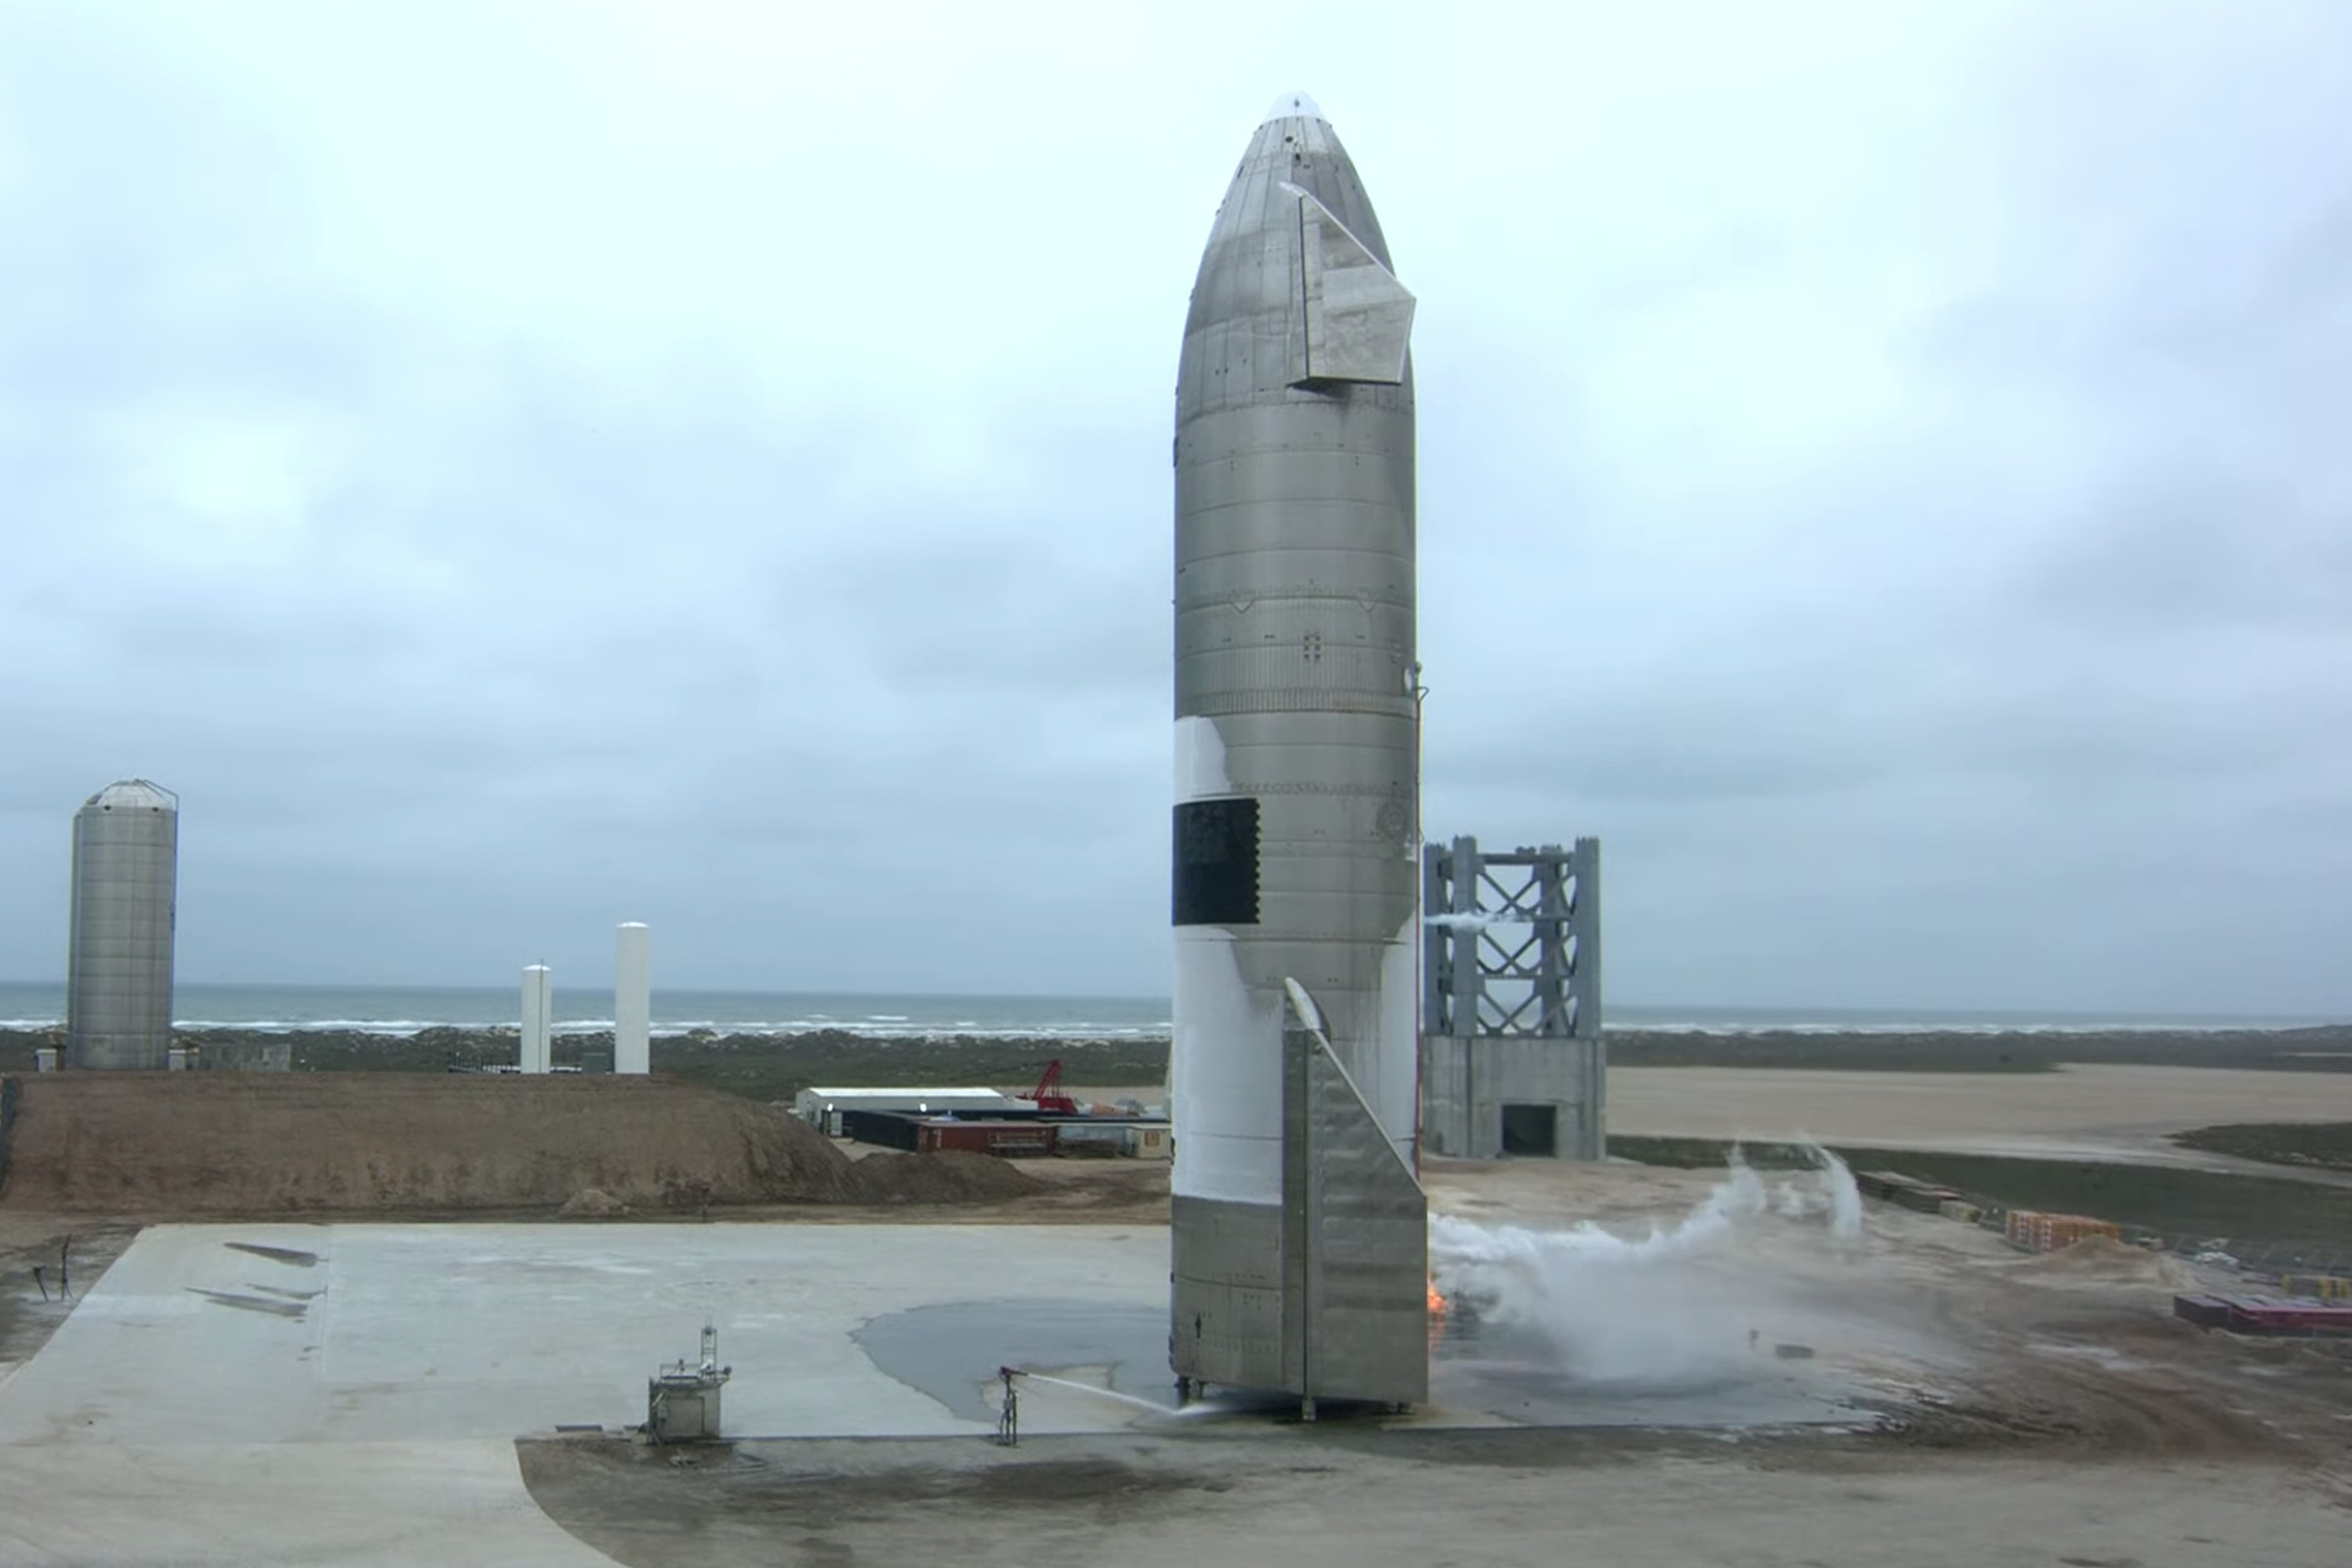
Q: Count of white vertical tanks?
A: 2